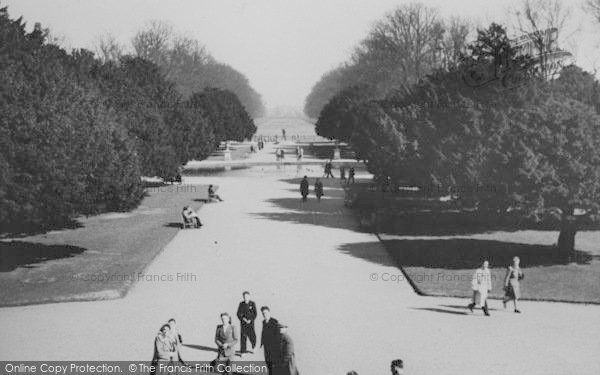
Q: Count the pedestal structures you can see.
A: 2